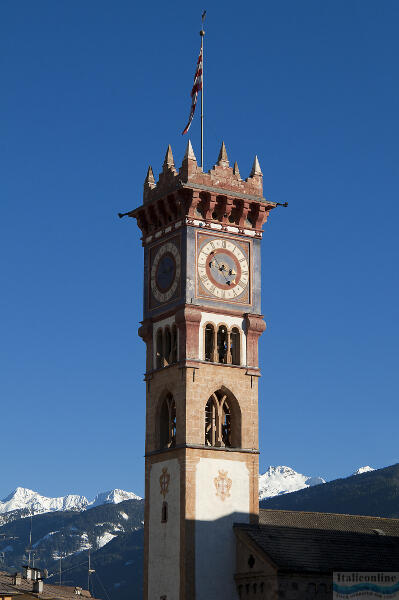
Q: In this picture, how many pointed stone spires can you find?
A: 6